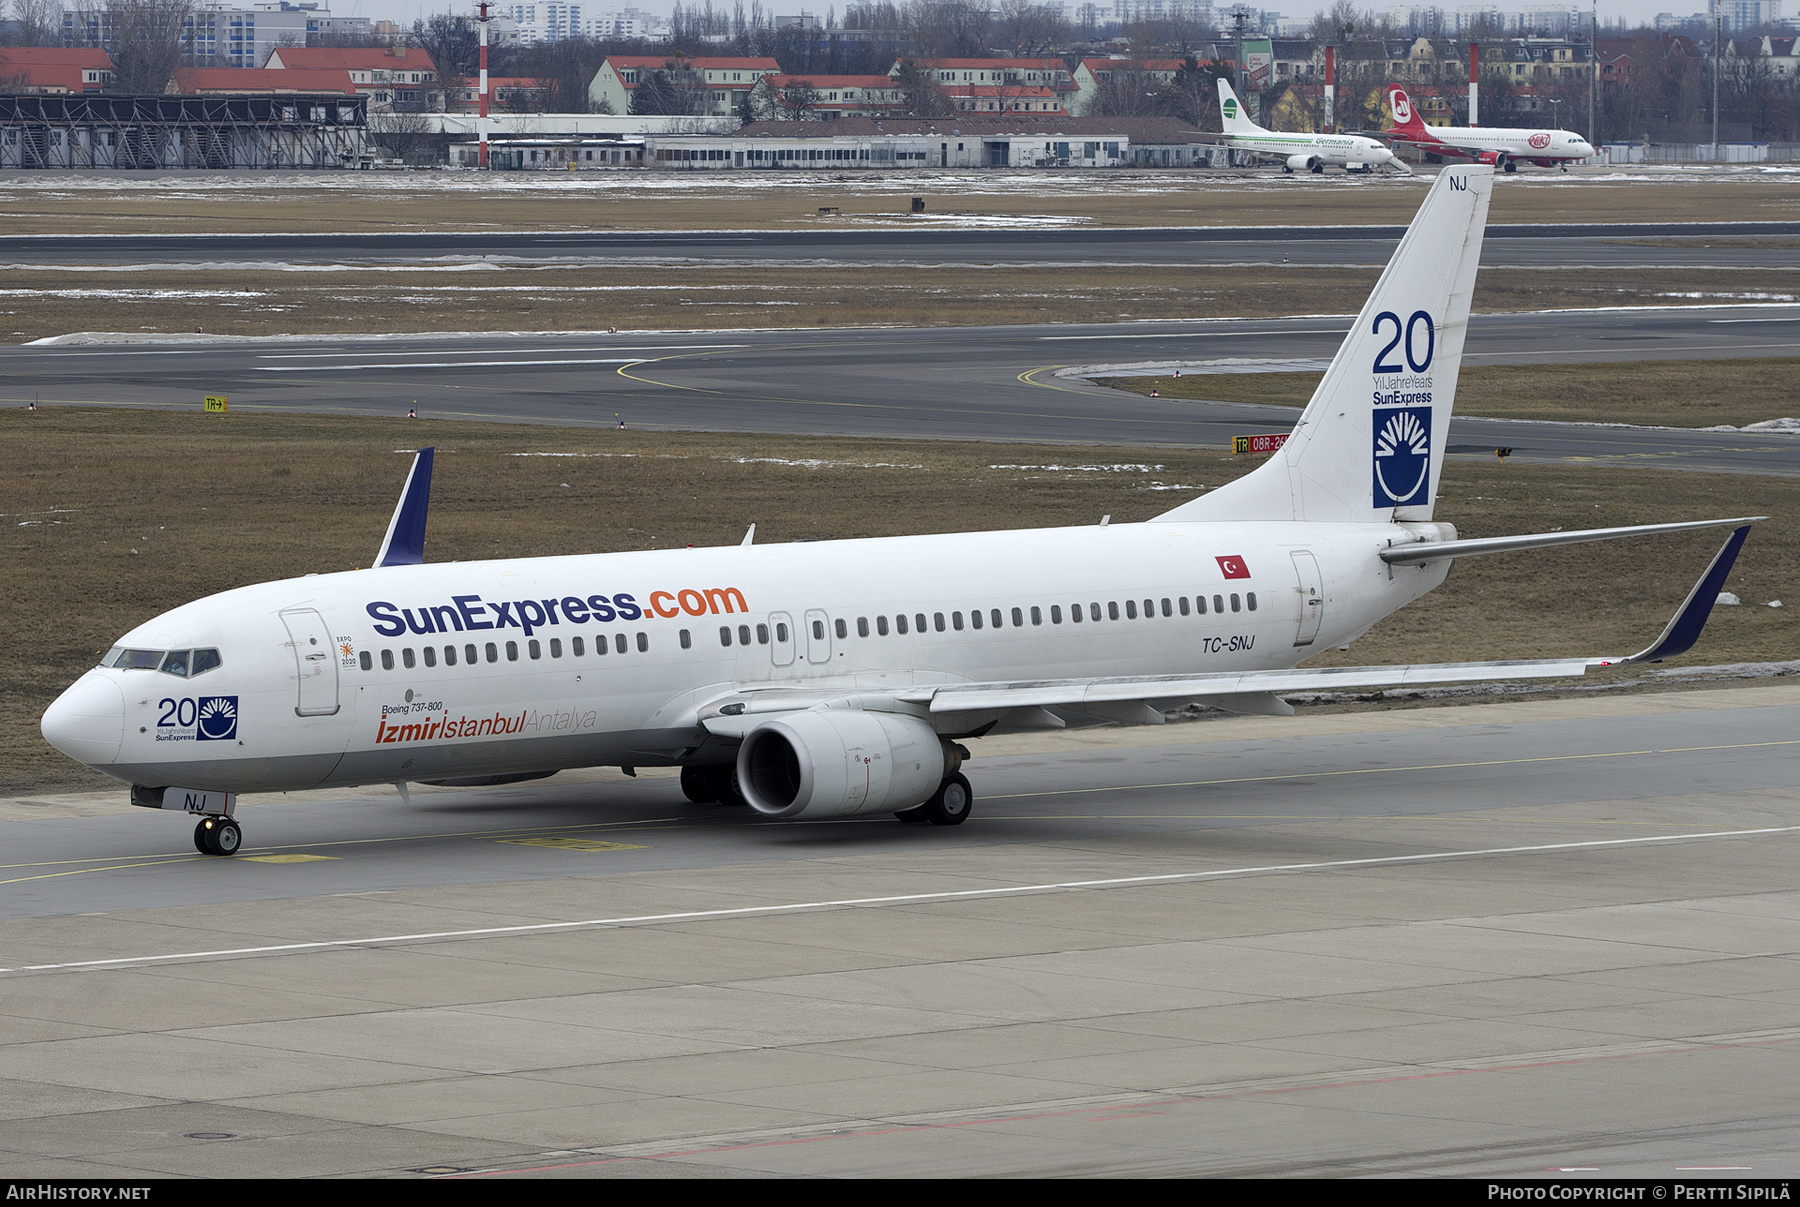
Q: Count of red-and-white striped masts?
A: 3